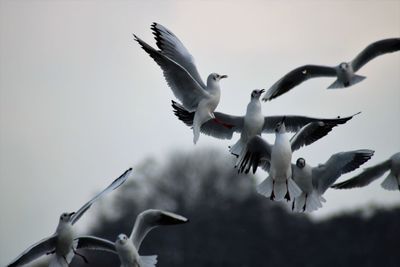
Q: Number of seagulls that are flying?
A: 8